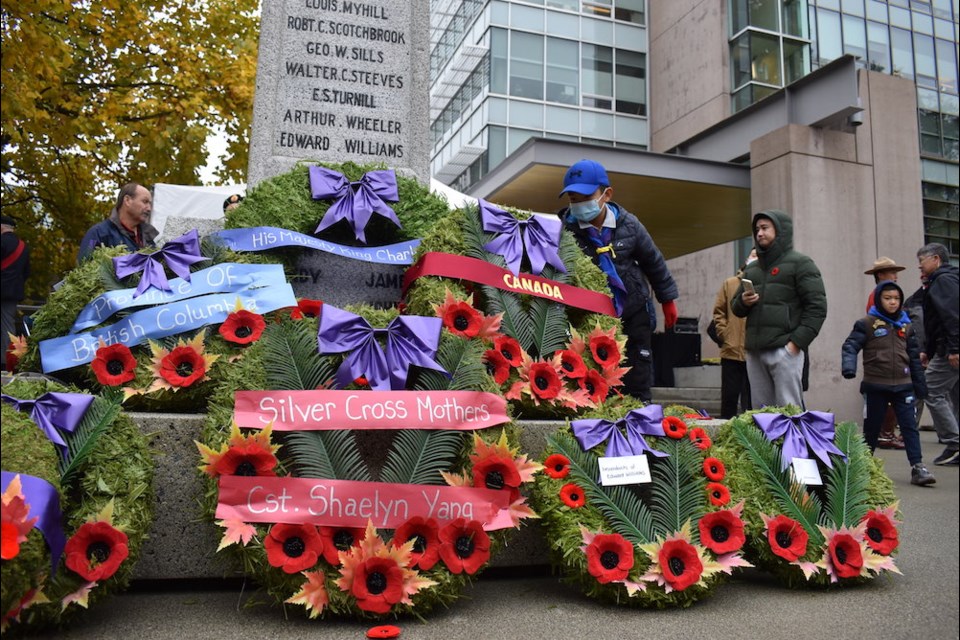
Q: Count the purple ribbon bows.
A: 7